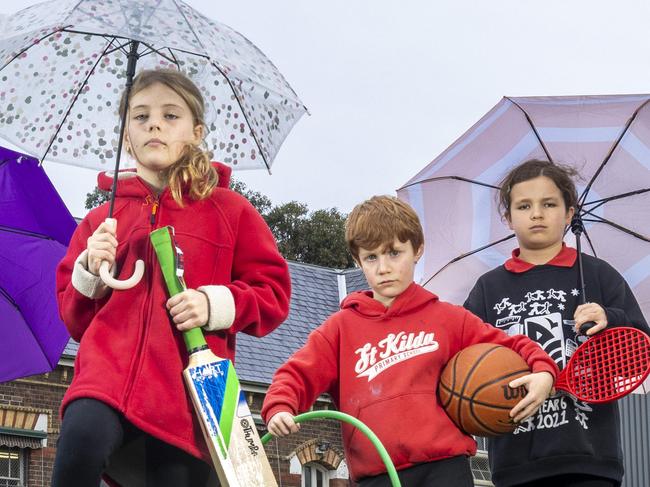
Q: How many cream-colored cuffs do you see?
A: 2